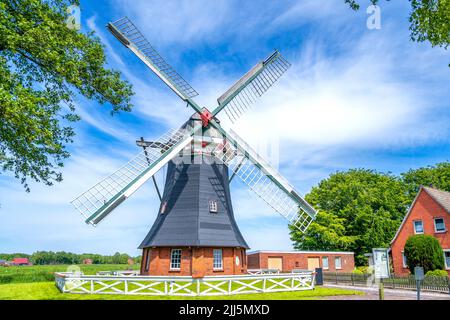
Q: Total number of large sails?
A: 4